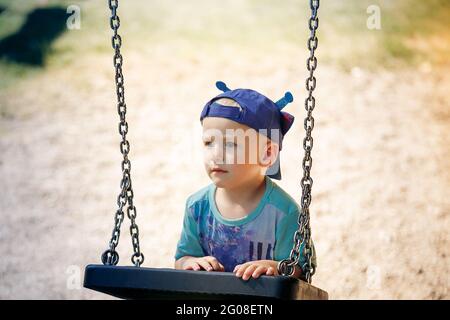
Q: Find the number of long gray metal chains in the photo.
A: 2